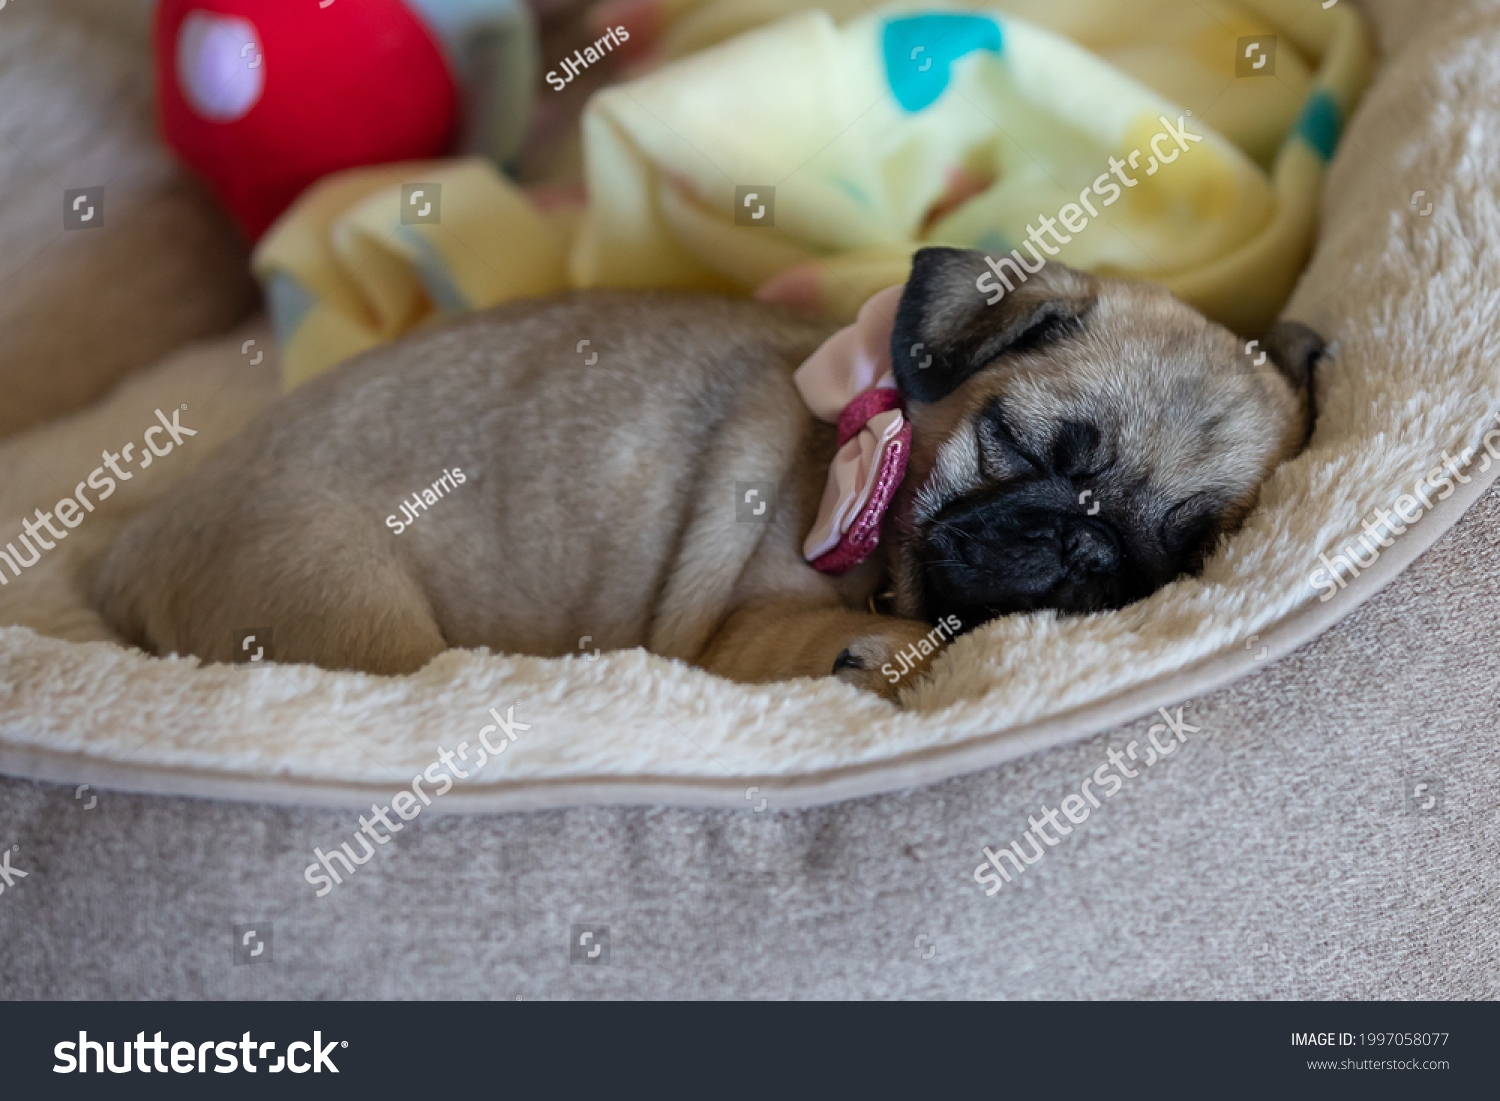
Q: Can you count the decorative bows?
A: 1